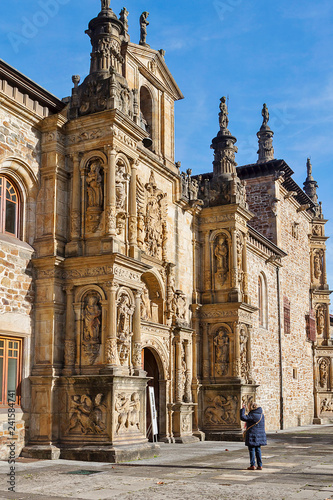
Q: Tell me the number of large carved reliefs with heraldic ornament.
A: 1